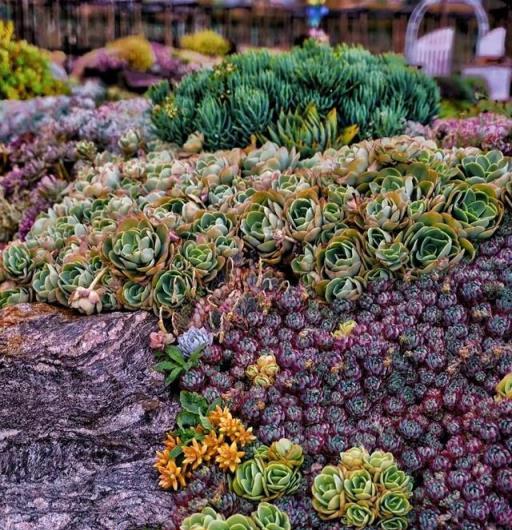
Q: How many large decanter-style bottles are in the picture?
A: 0